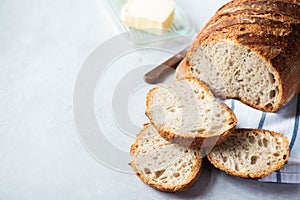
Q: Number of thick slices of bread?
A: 3